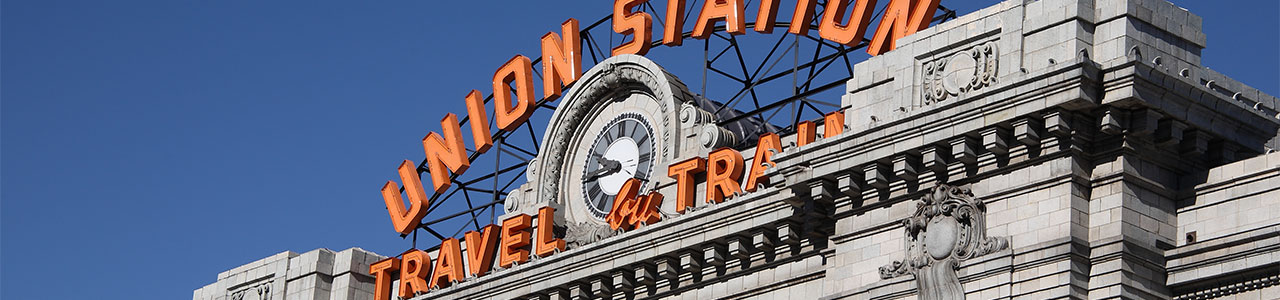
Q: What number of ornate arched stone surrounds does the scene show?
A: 1